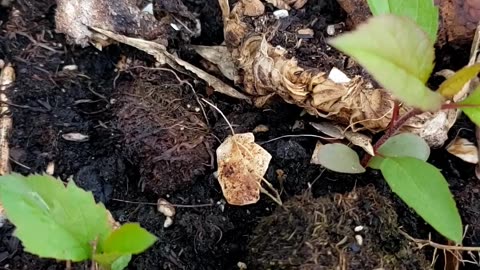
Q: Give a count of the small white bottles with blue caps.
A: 0